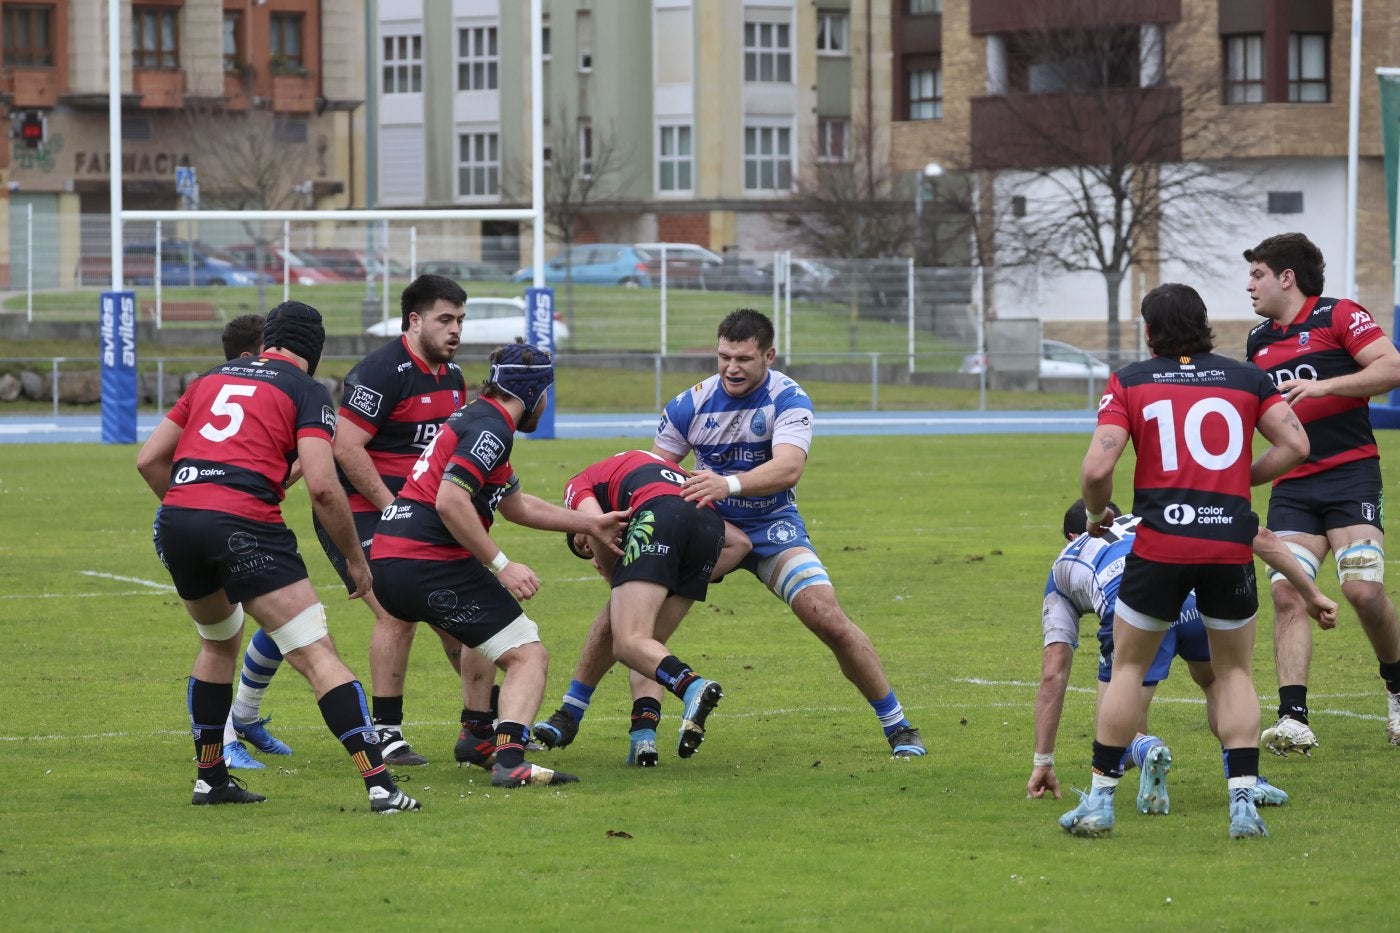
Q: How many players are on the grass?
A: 9